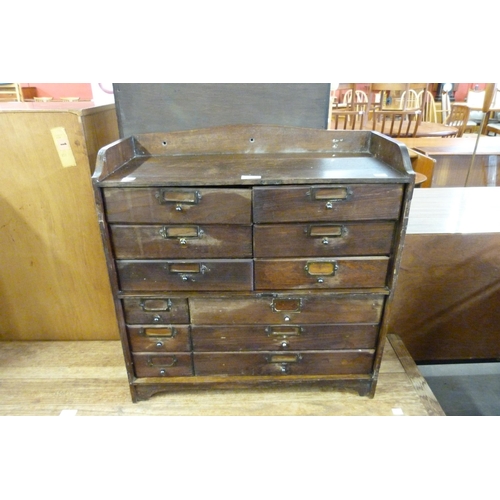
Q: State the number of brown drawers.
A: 12